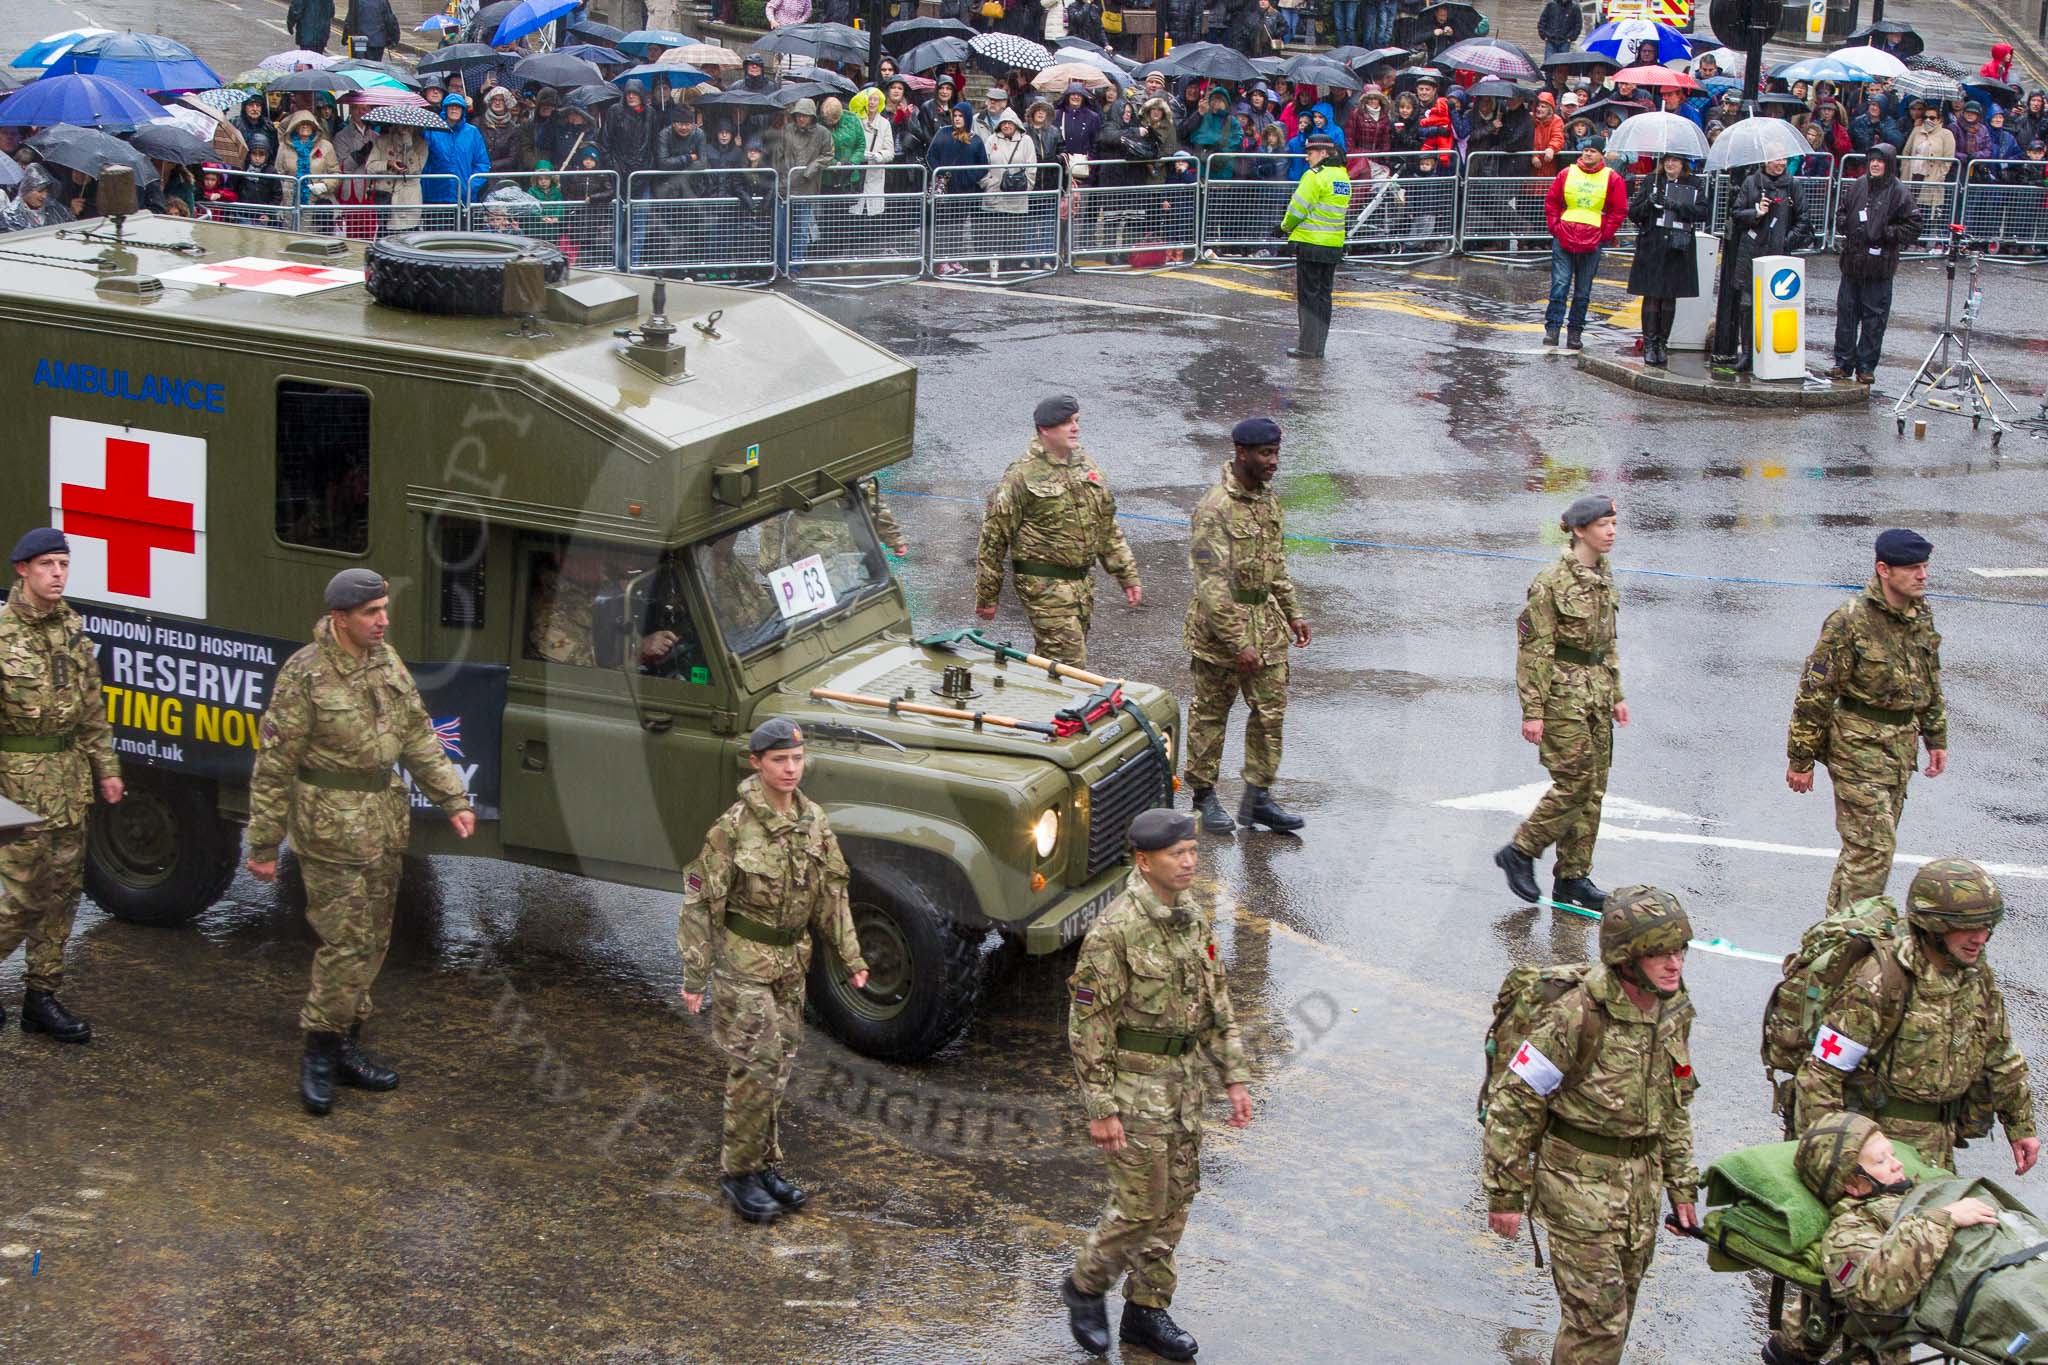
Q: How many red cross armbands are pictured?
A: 2